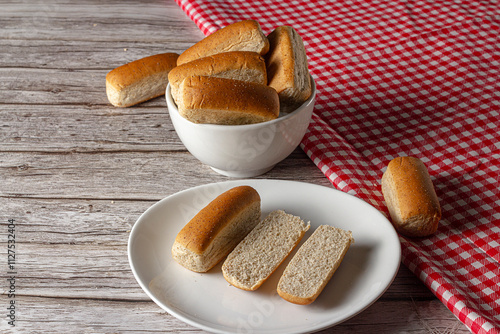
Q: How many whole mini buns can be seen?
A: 7